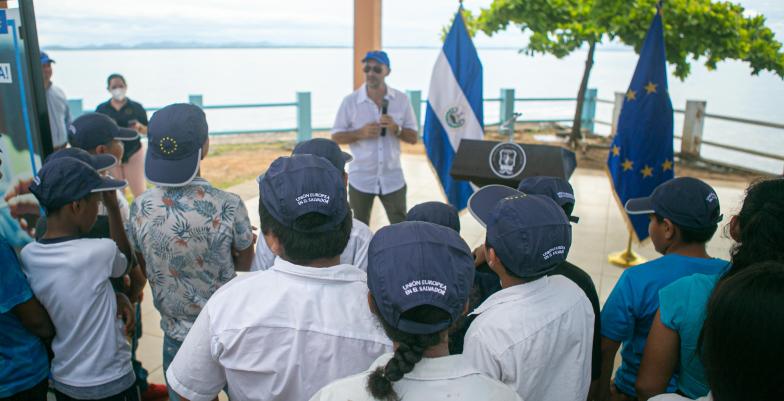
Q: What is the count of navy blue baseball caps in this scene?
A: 11